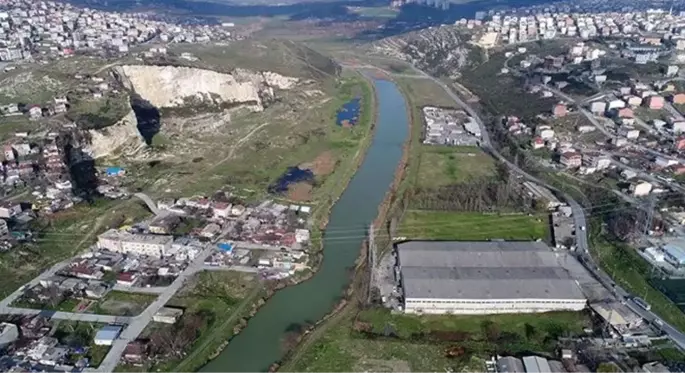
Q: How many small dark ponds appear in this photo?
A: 2